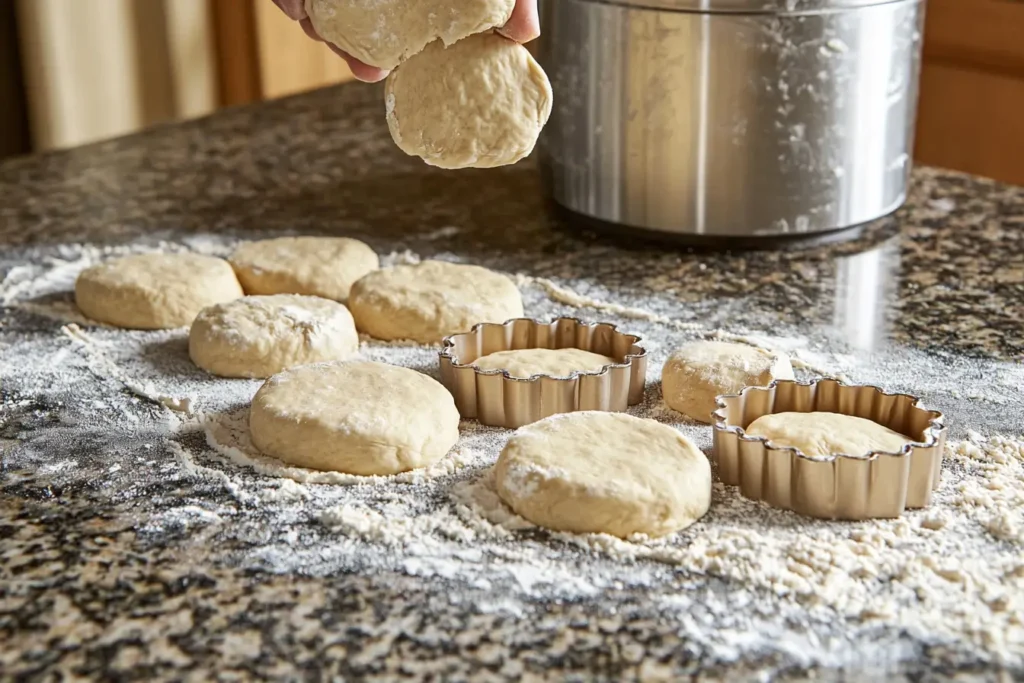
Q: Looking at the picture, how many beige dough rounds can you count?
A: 11